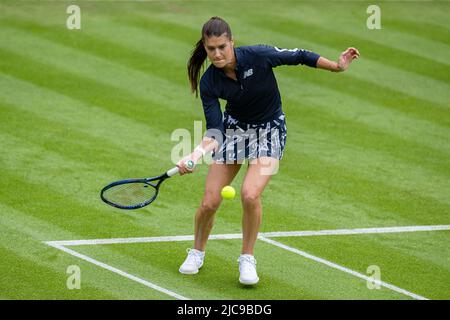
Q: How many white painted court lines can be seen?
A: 3